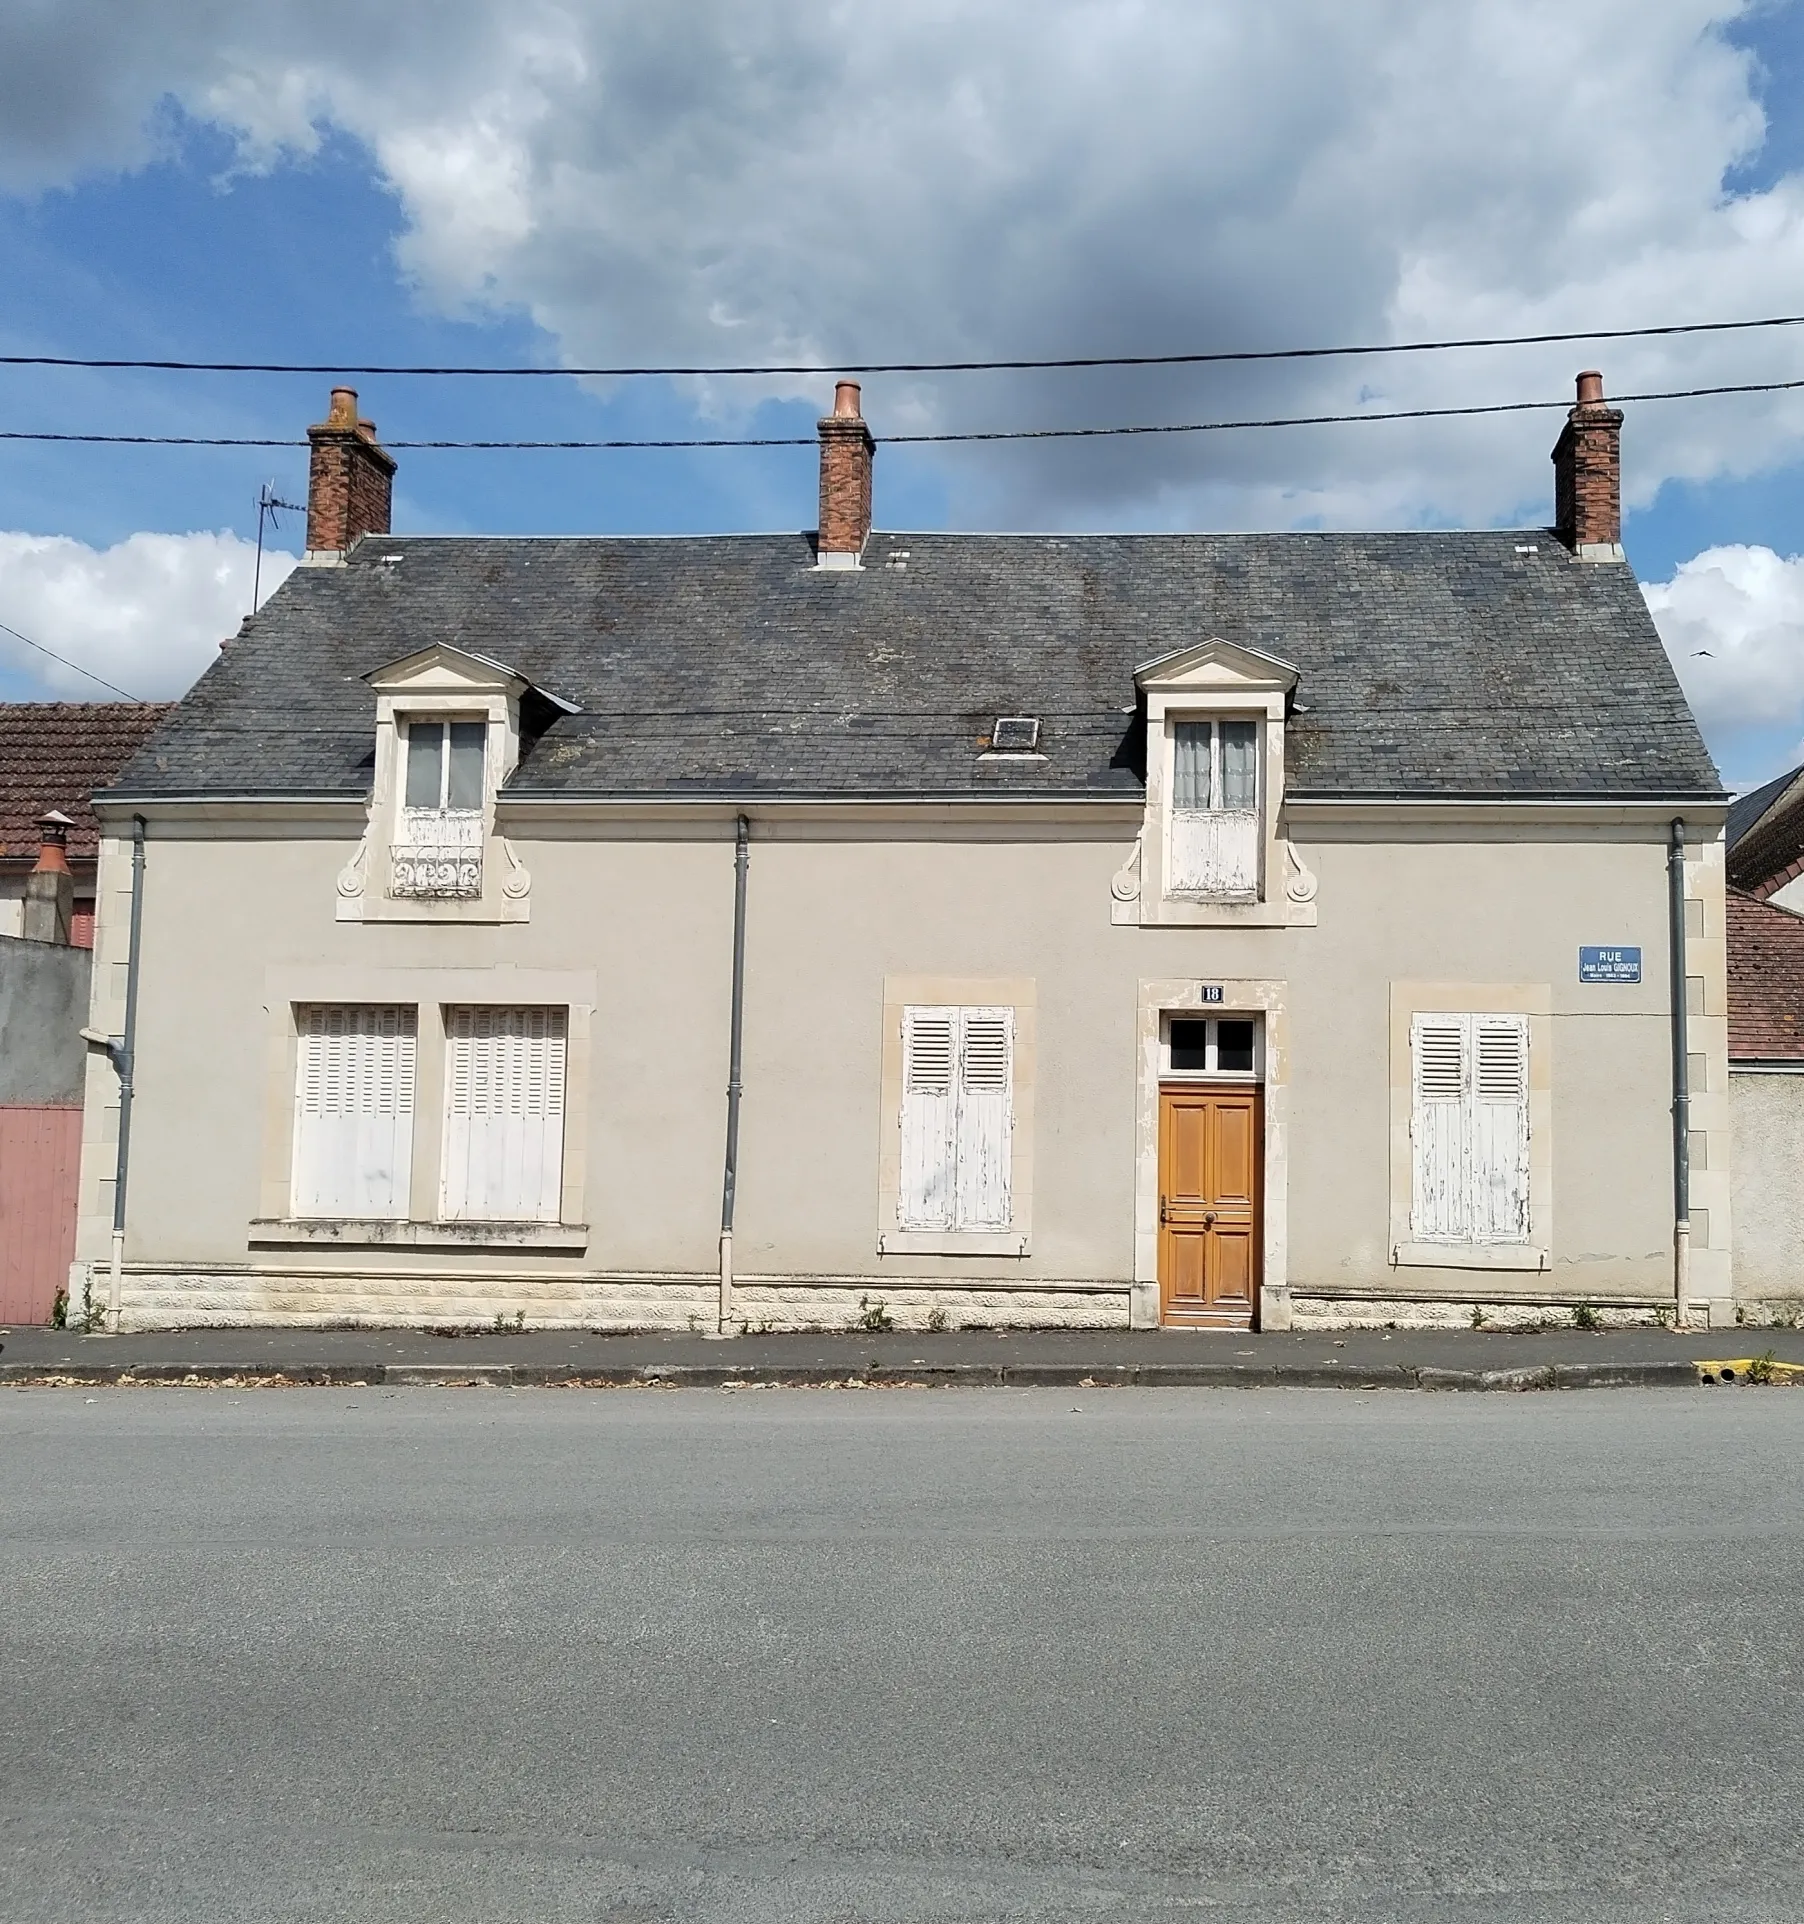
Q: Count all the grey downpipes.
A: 3